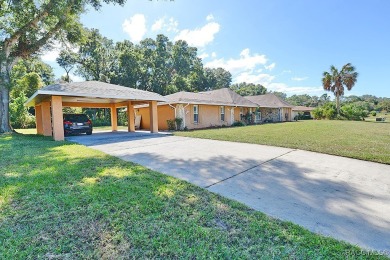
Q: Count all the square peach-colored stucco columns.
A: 6